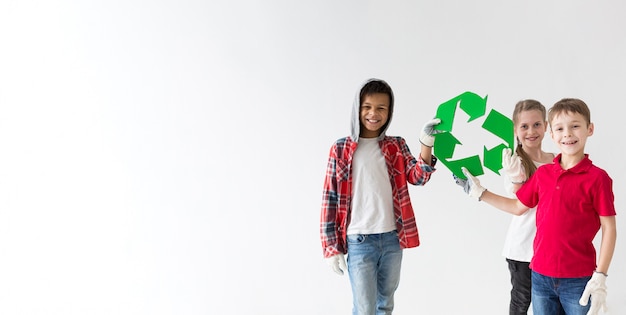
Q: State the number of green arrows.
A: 3